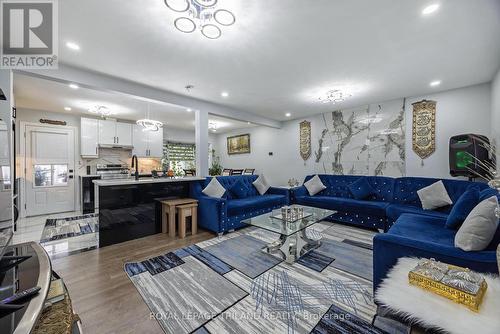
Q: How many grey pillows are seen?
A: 5